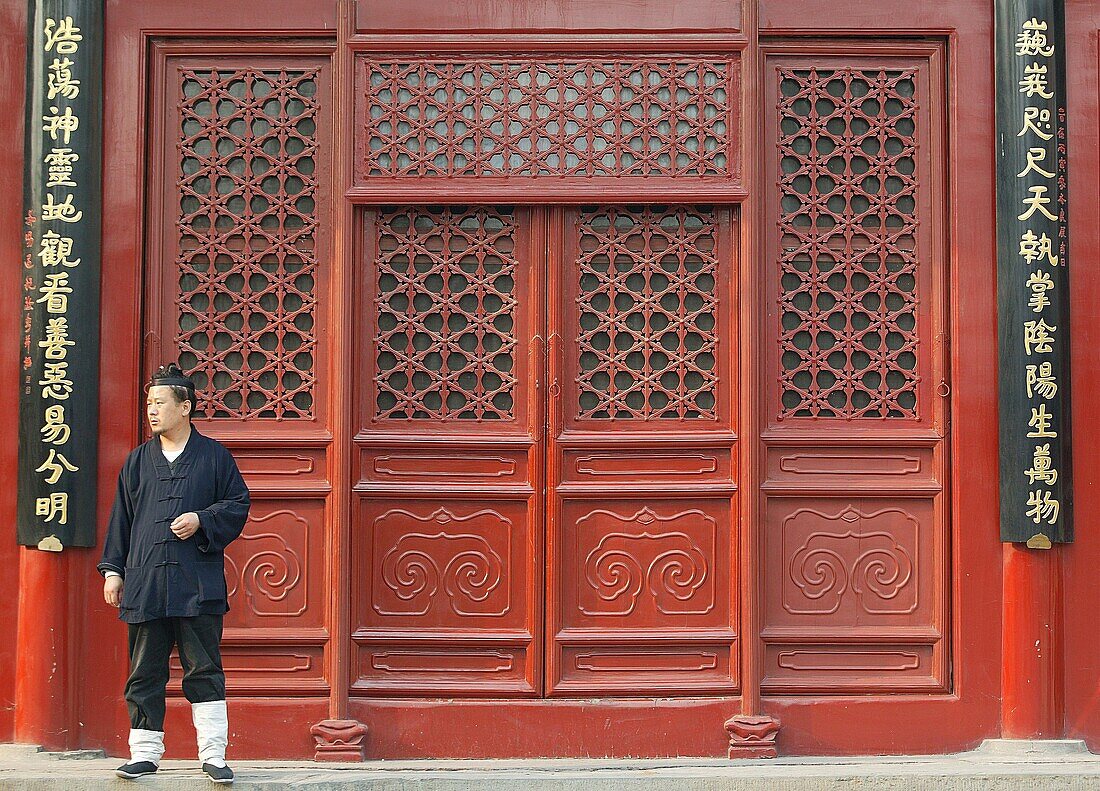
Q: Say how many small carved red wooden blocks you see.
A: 2